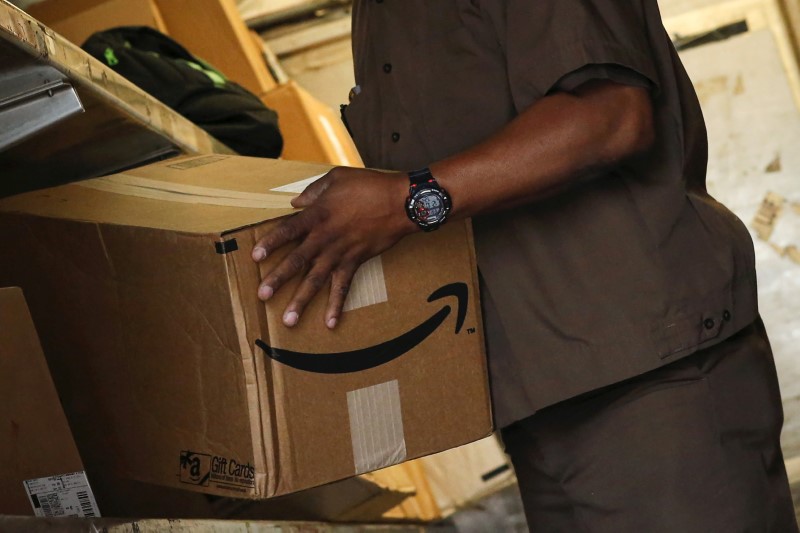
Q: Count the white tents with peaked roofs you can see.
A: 0